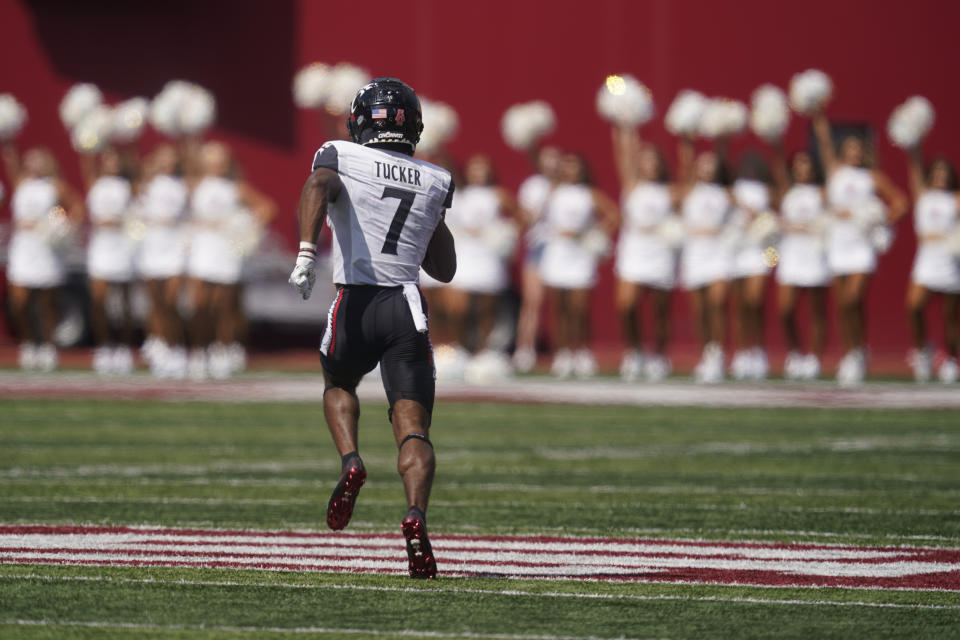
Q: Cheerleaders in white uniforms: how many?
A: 13